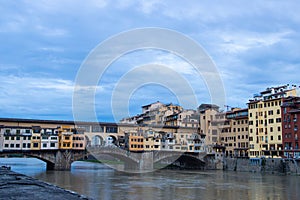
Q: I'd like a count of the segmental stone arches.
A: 3